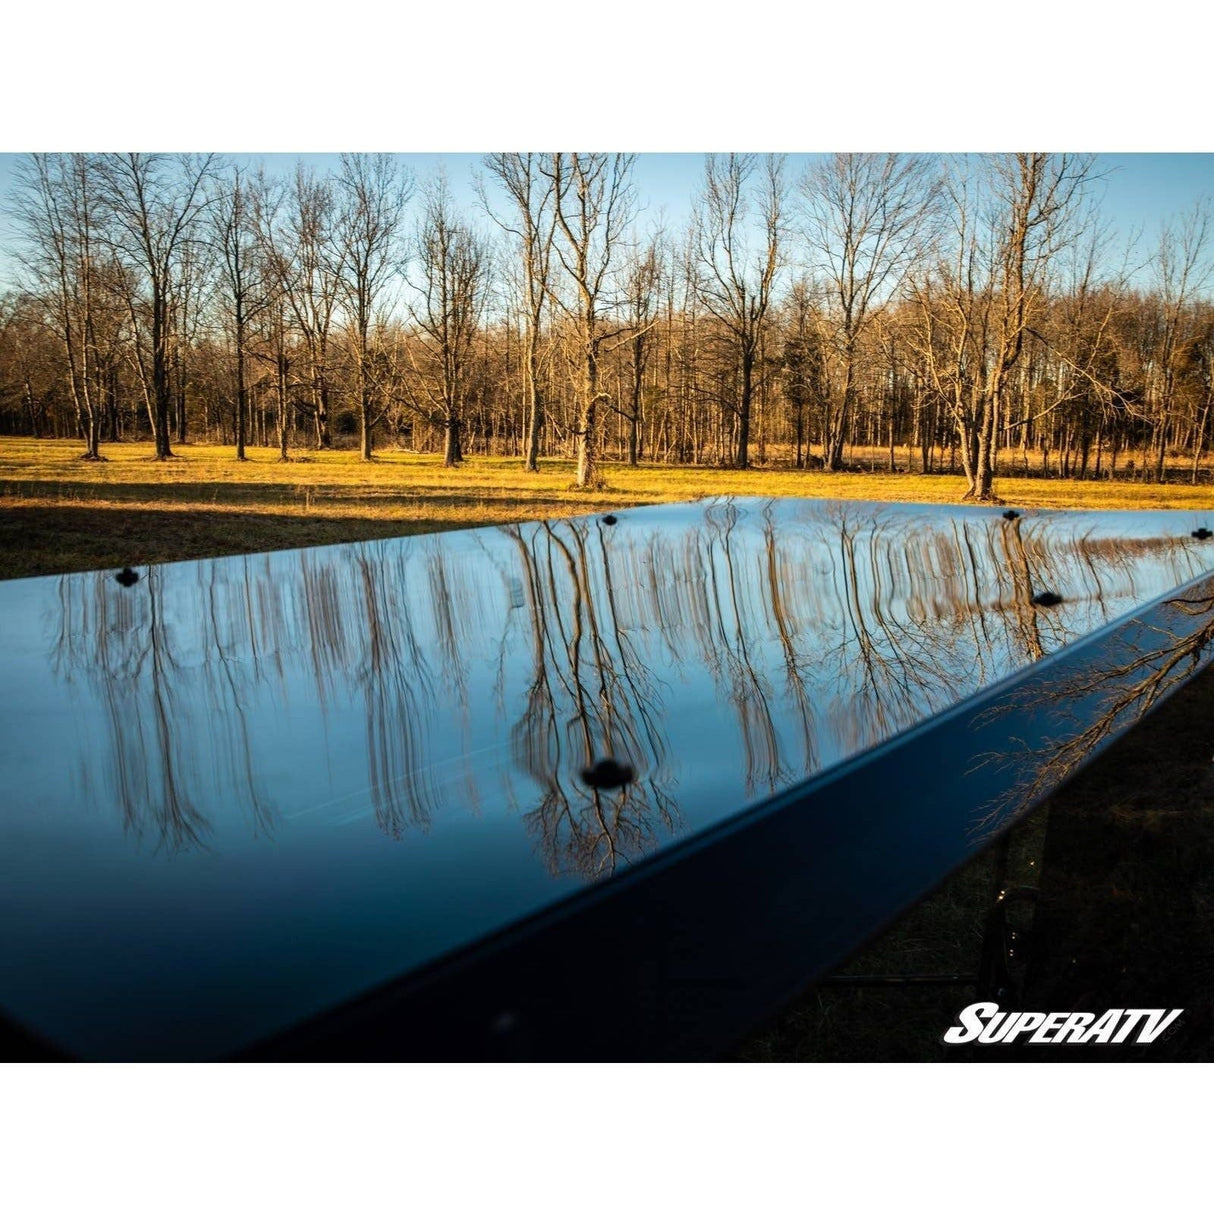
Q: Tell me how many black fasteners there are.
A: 6